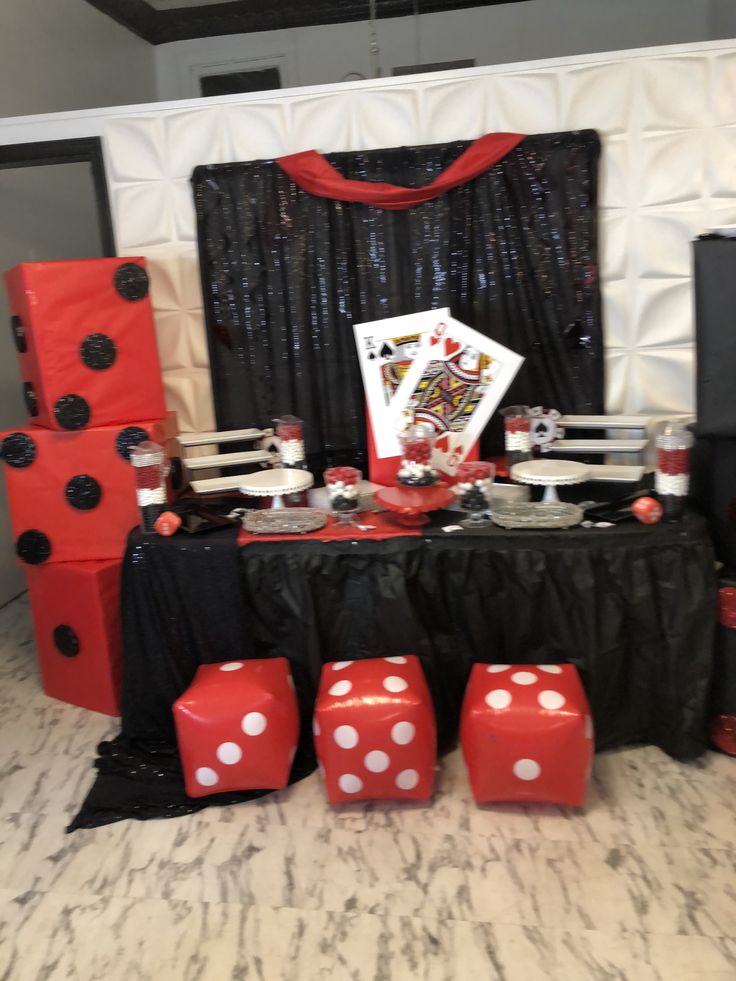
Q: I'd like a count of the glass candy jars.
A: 7